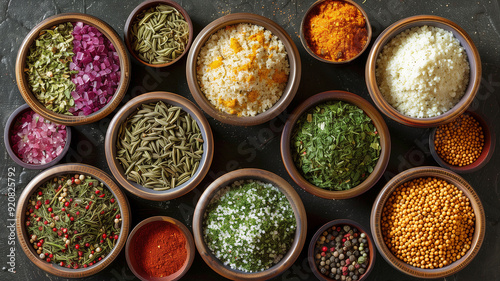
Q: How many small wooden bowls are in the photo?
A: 6